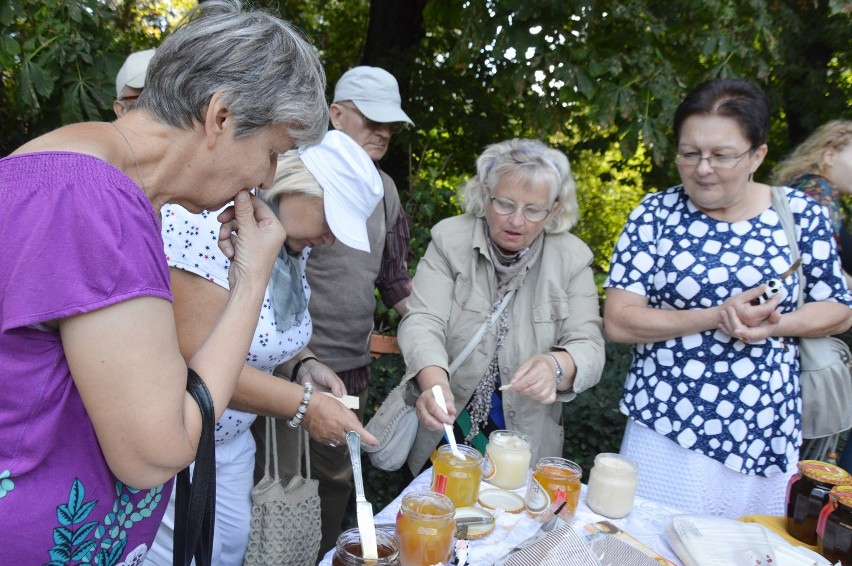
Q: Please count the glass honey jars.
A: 8